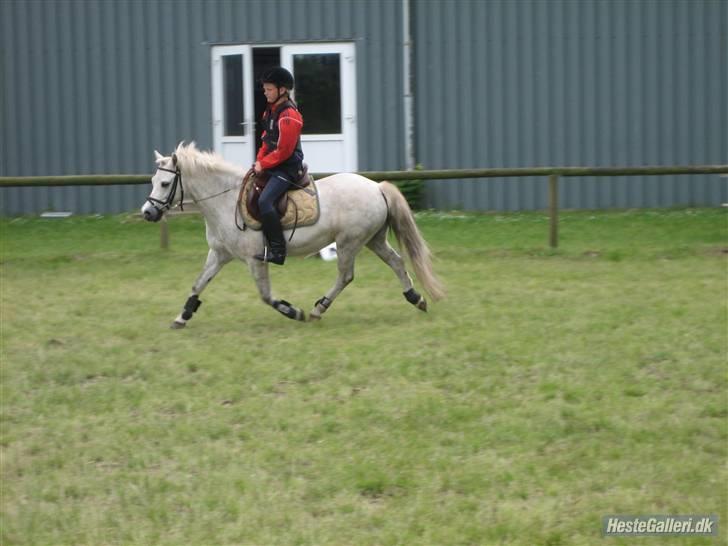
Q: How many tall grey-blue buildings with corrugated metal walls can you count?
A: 1